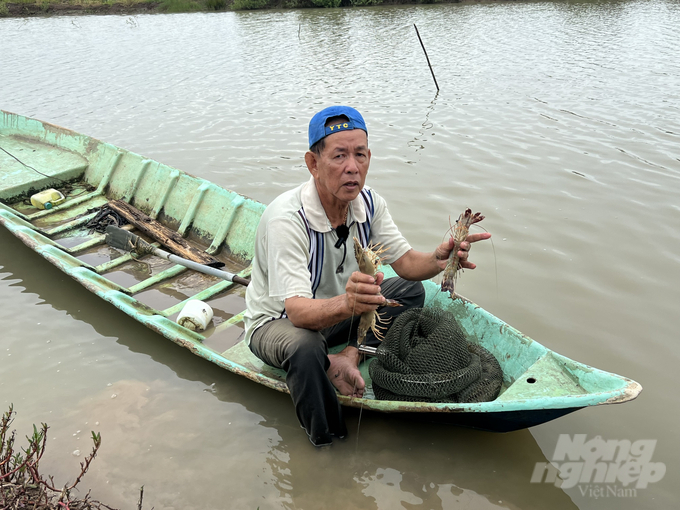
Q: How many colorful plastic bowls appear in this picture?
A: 0